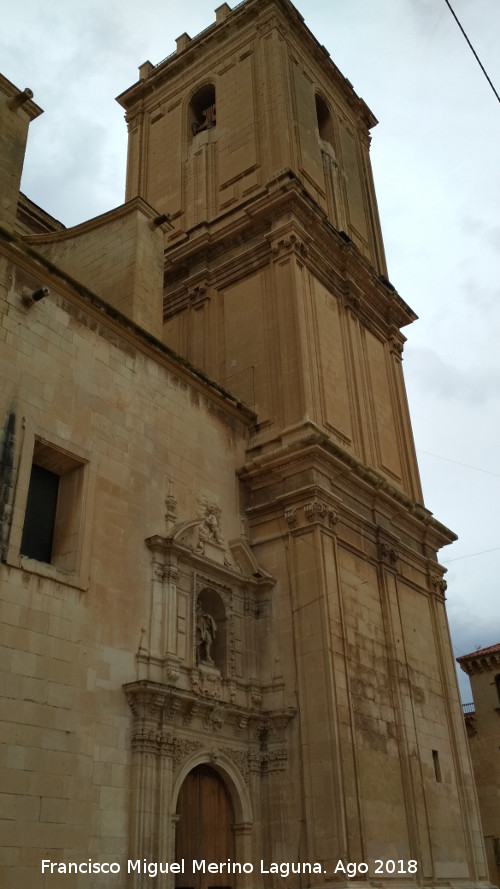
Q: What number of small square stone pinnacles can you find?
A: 3